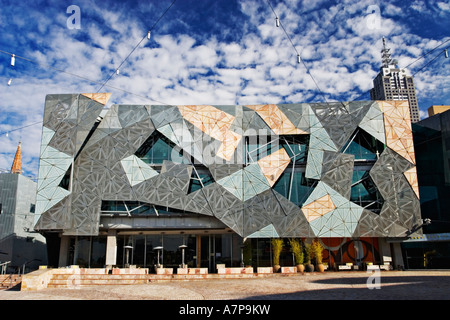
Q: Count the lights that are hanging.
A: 8